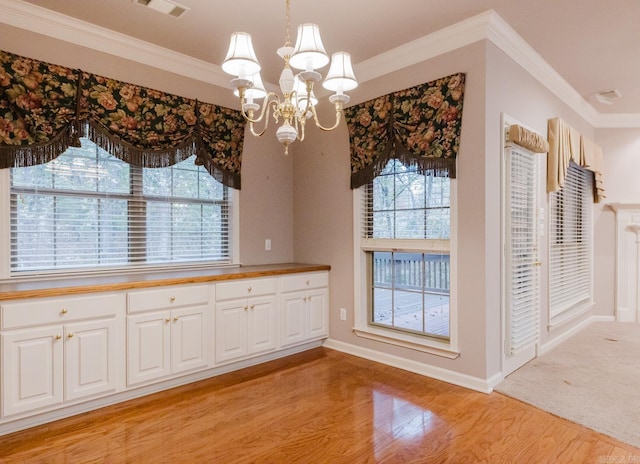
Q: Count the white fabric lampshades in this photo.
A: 5